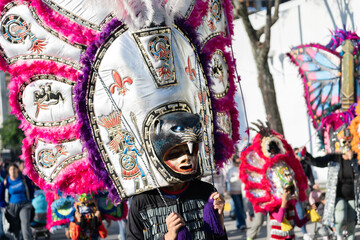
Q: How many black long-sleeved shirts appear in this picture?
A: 2